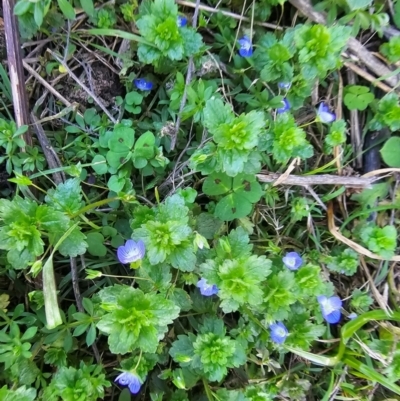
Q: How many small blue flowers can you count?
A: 12